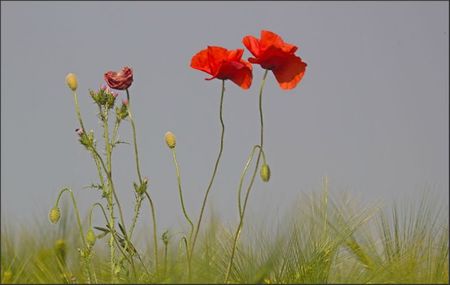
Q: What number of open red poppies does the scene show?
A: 2